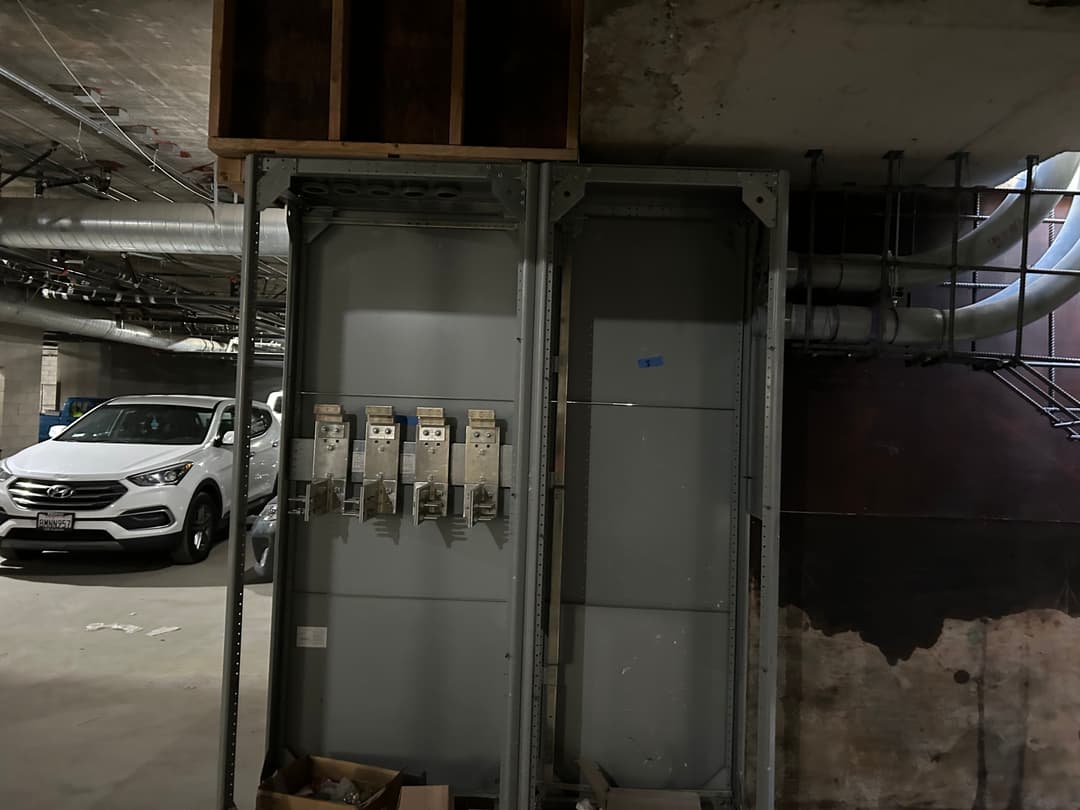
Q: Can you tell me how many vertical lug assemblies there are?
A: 4